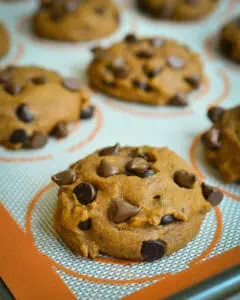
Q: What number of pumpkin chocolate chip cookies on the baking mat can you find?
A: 8